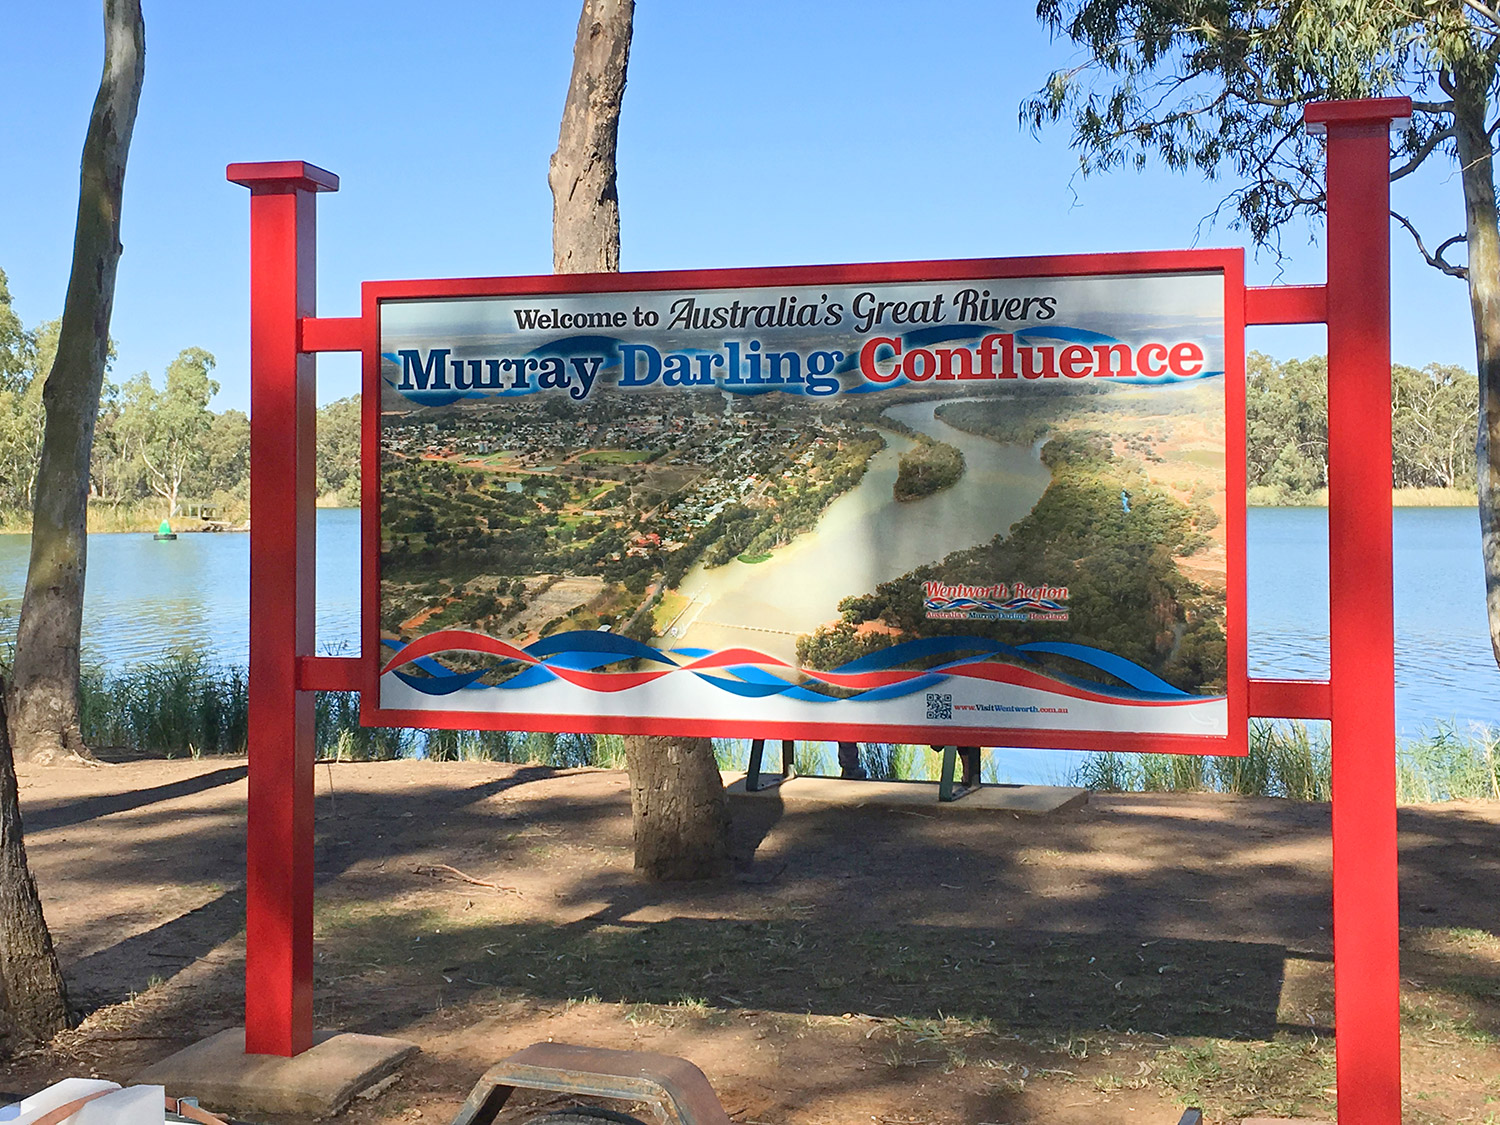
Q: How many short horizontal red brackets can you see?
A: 4